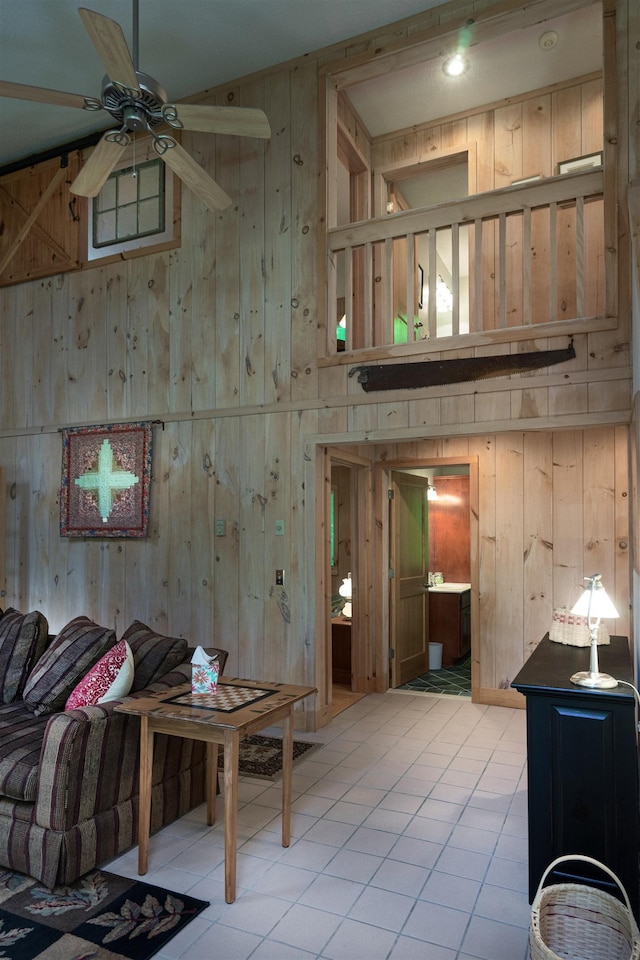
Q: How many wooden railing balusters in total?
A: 11